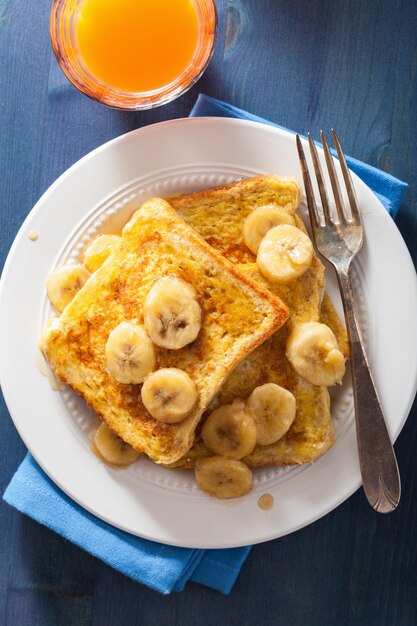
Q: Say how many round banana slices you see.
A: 12